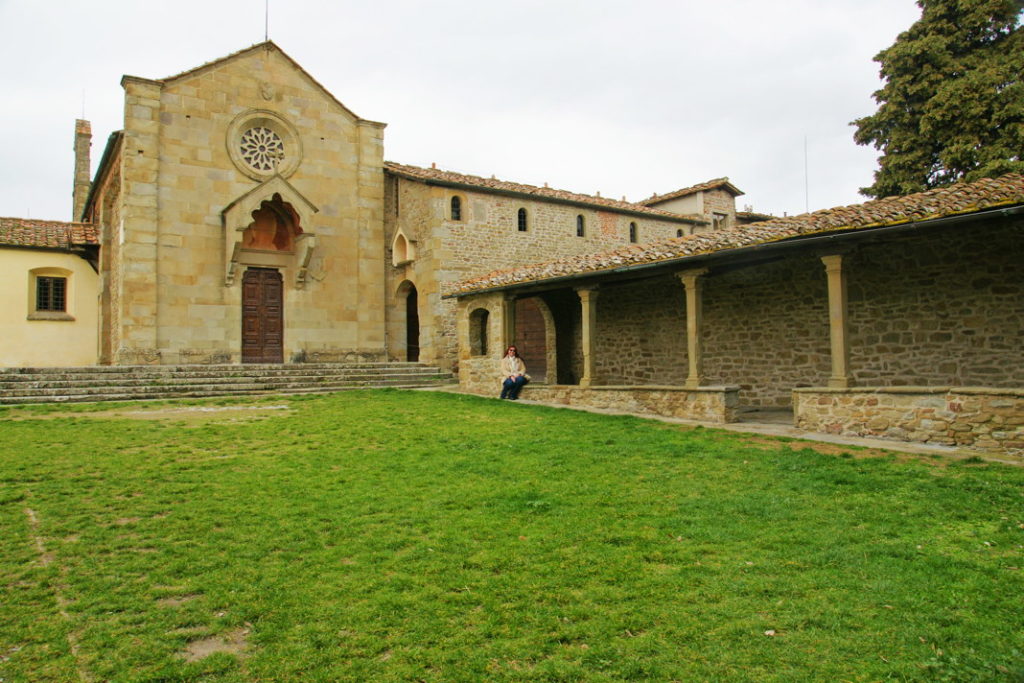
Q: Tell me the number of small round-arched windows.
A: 5